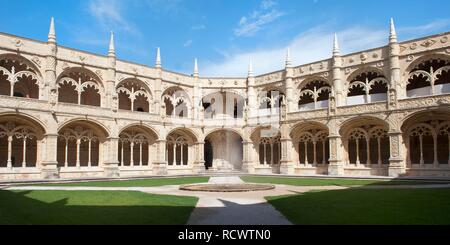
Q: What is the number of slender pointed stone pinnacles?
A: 8